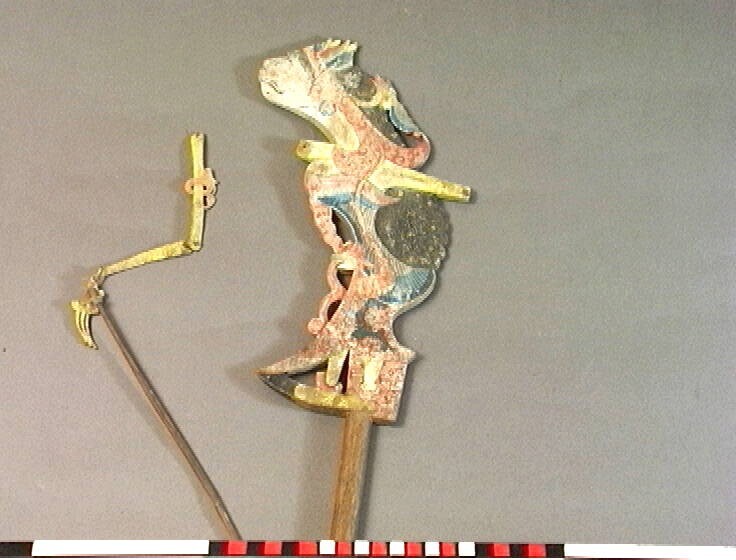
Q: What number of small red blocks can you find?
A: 9